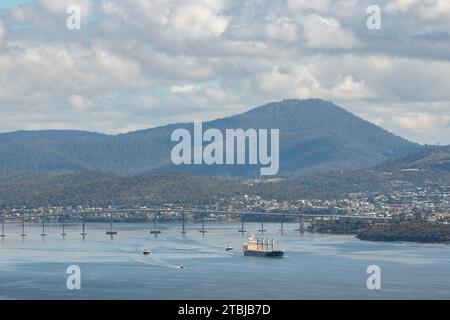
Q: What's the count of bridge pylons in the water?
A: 13